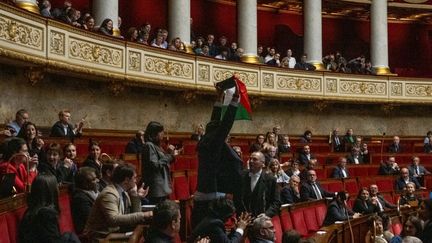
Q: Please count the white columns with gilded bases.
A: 6